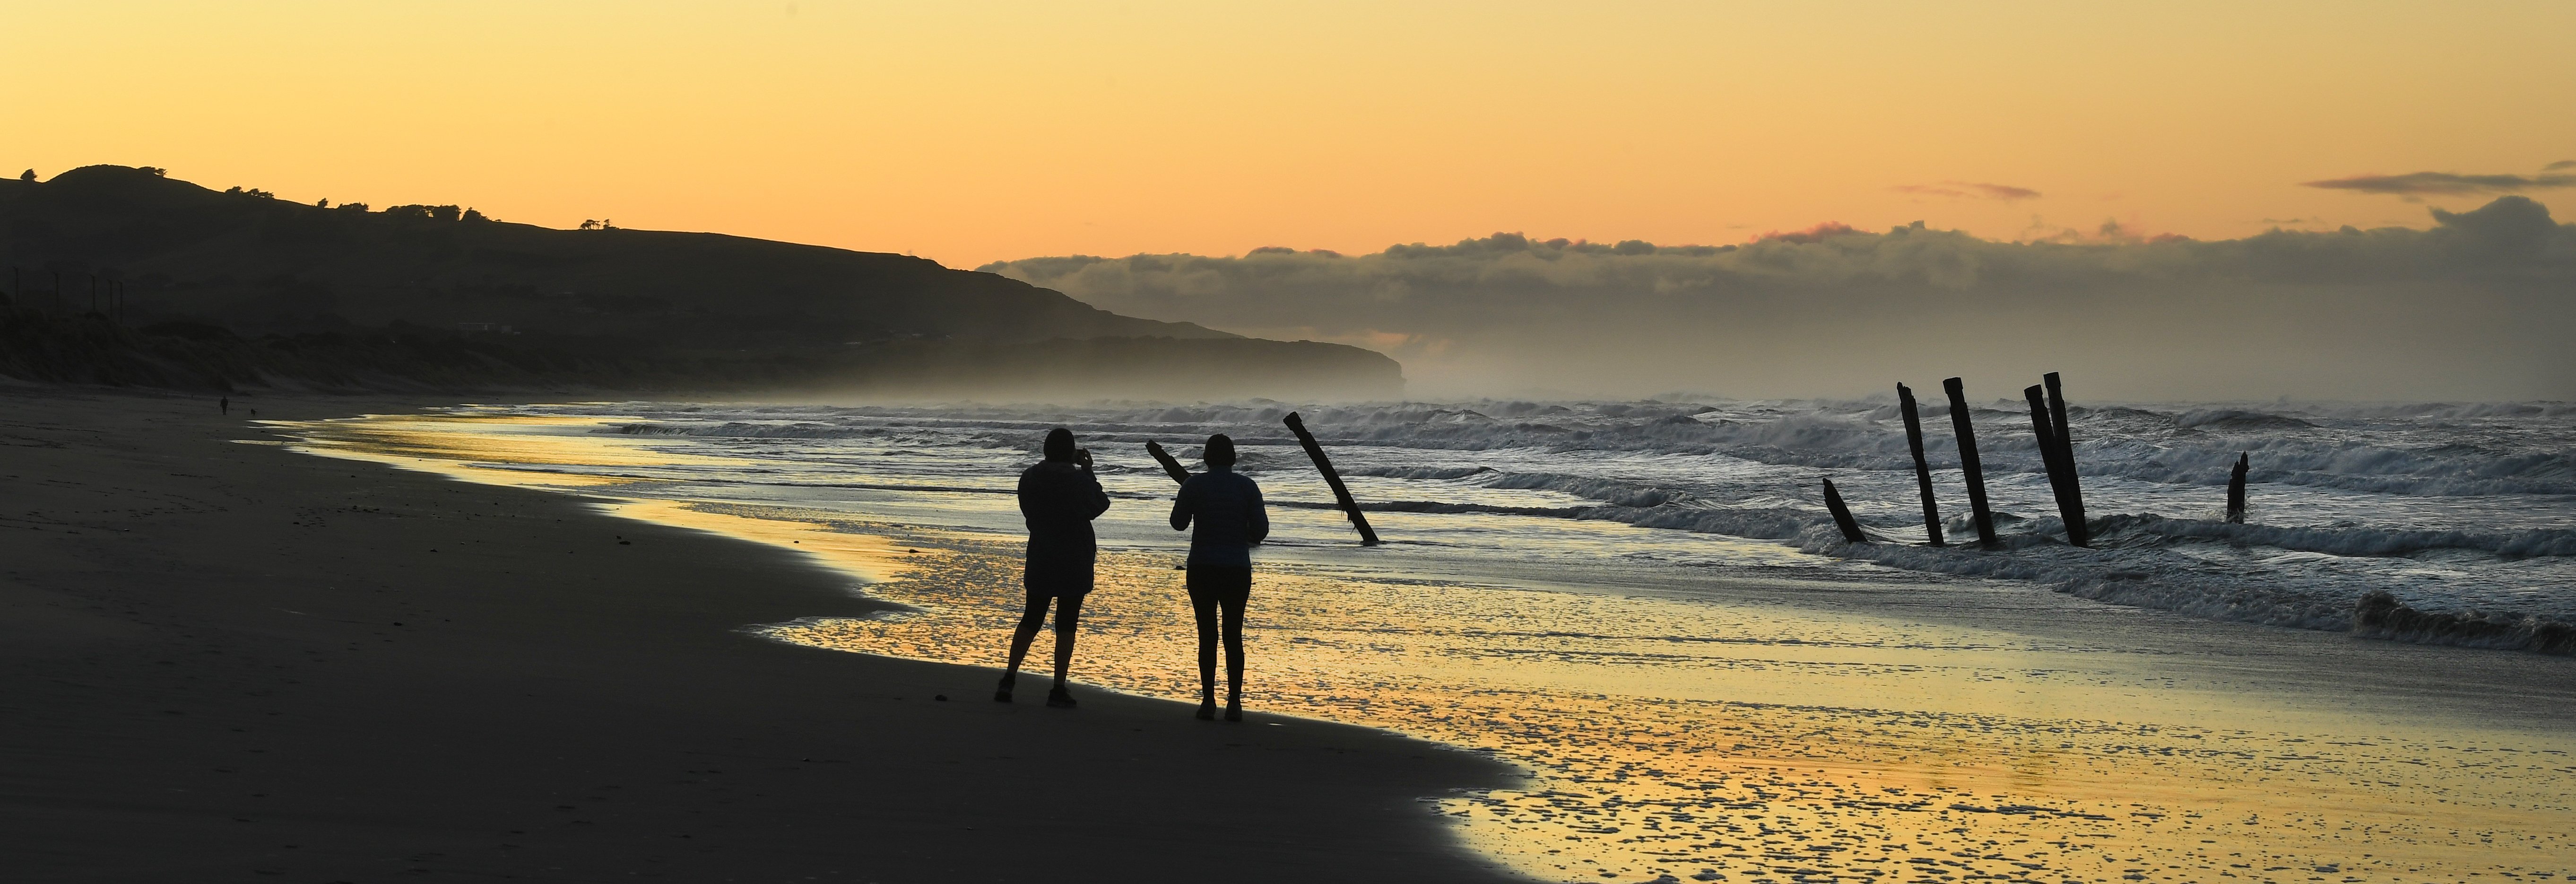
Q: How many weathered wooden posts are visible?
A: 8